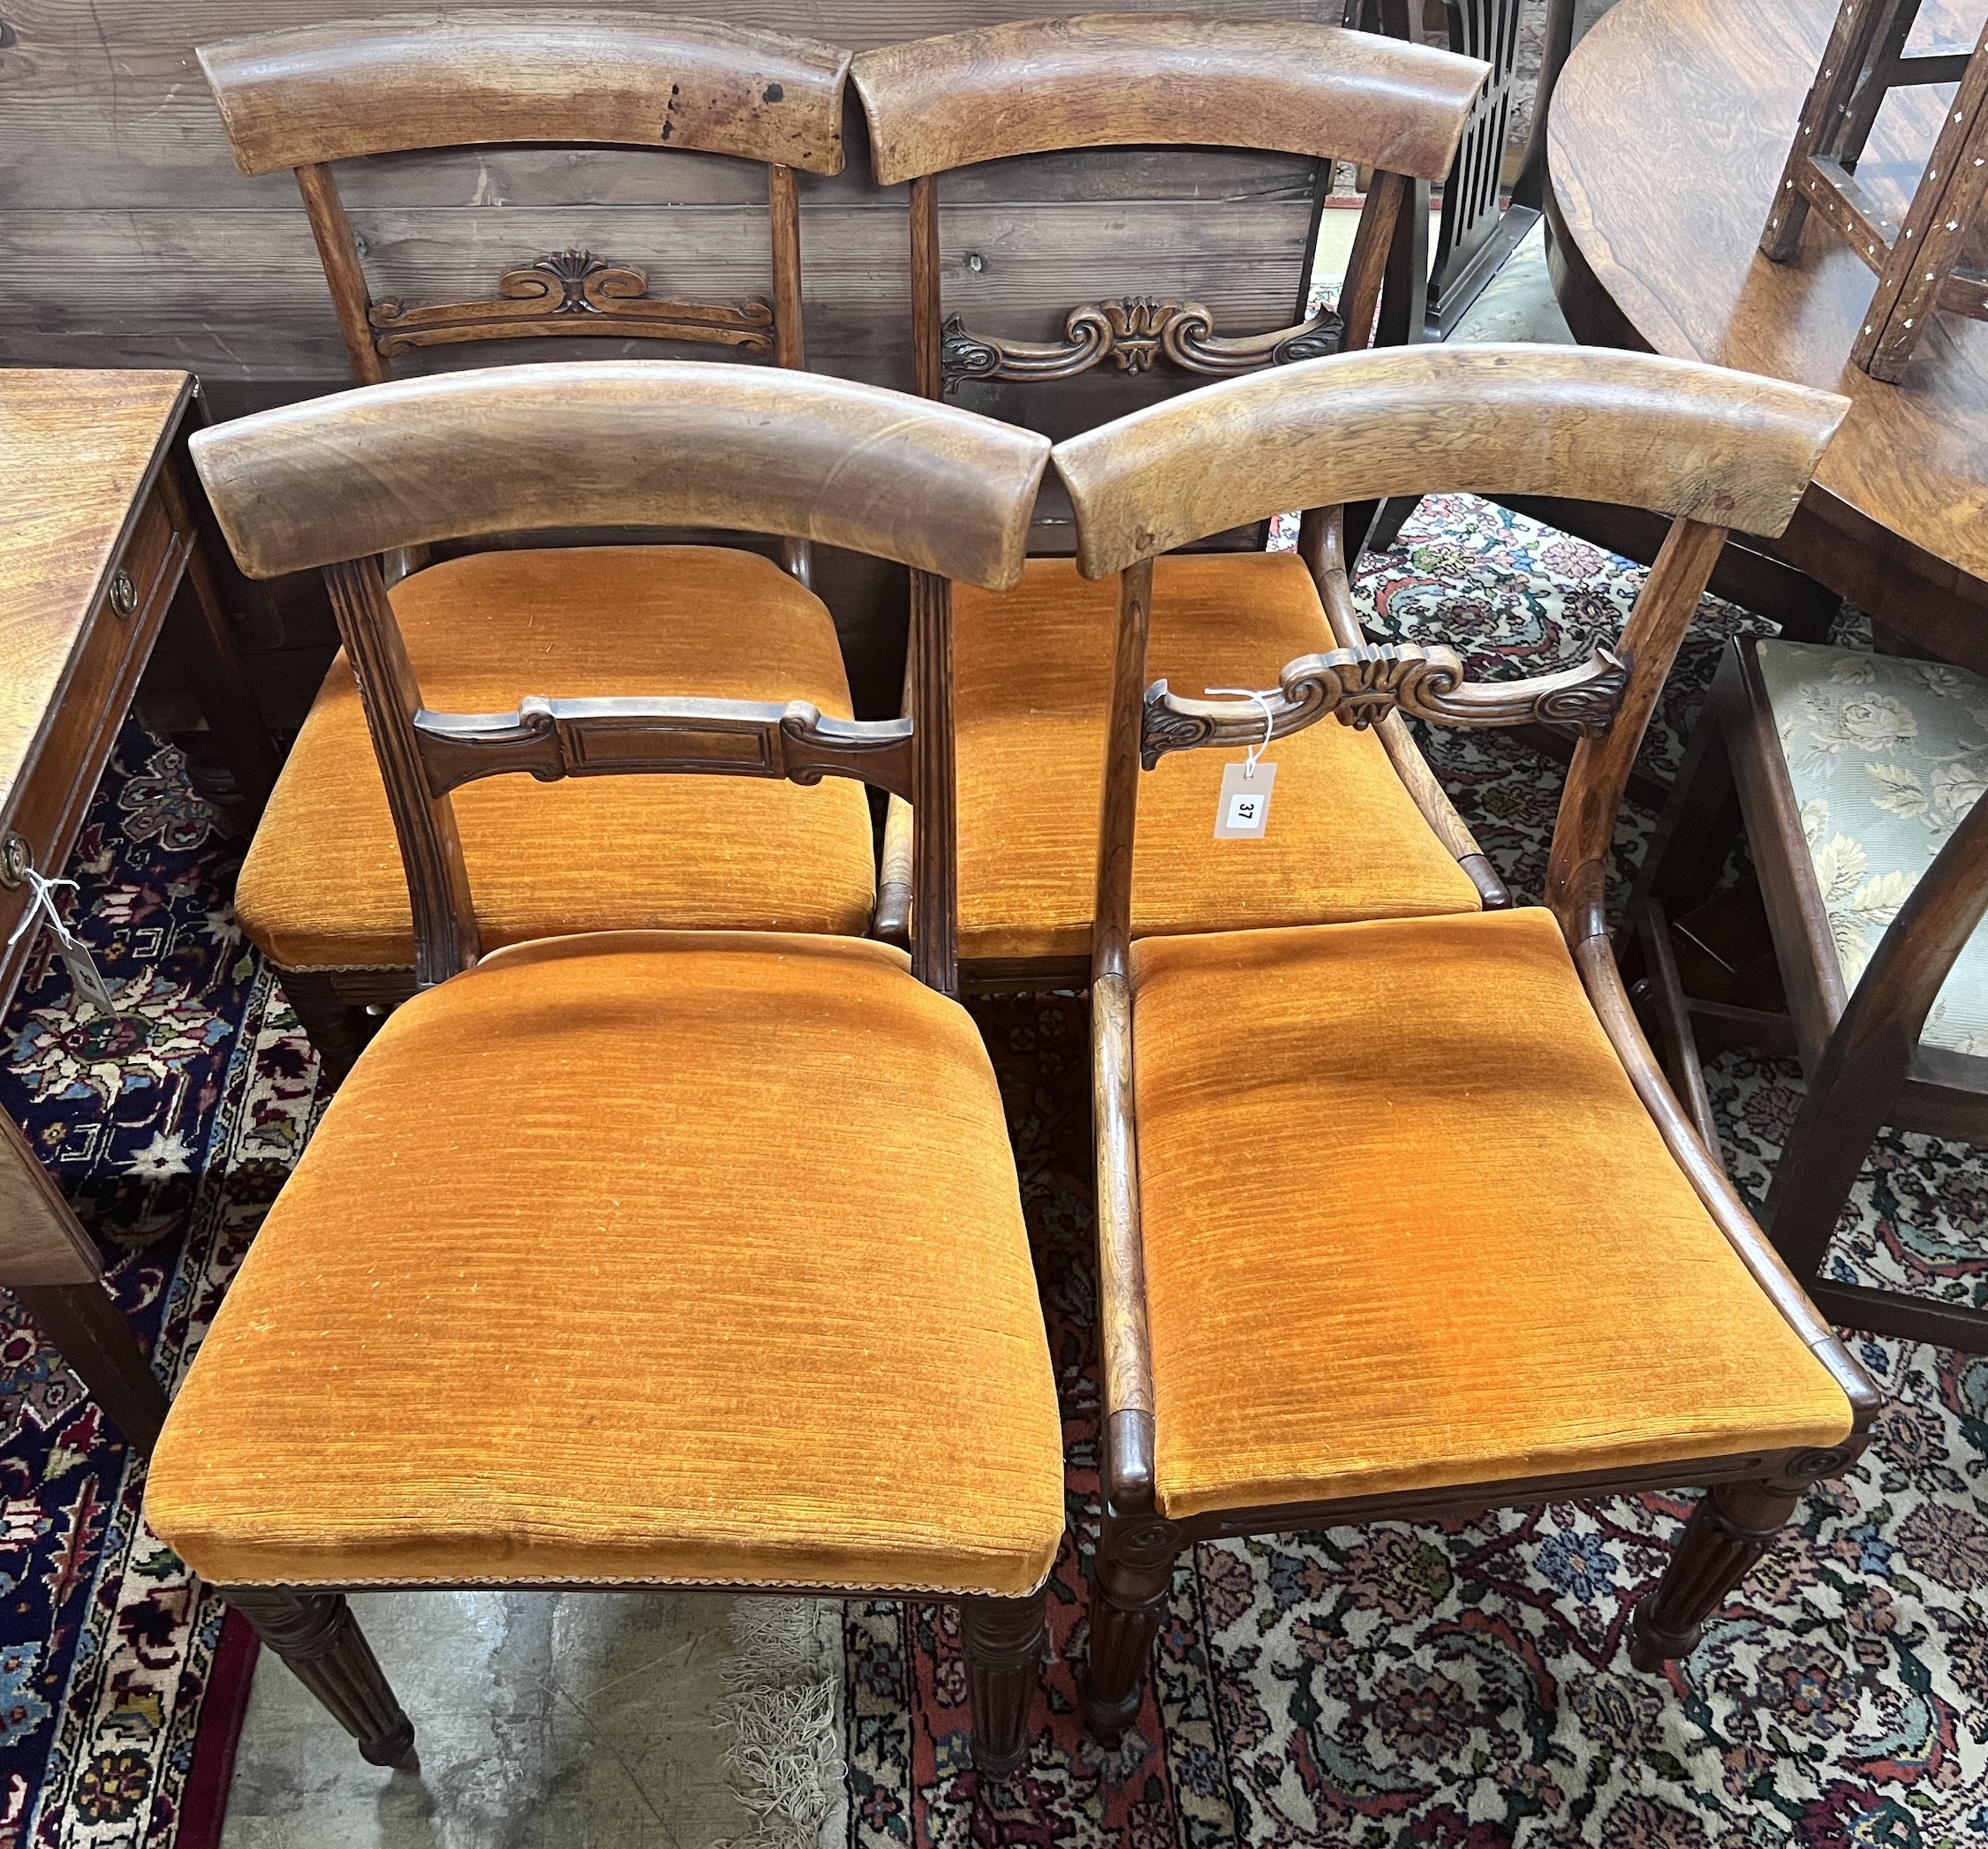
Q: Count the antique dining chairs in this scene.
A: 4